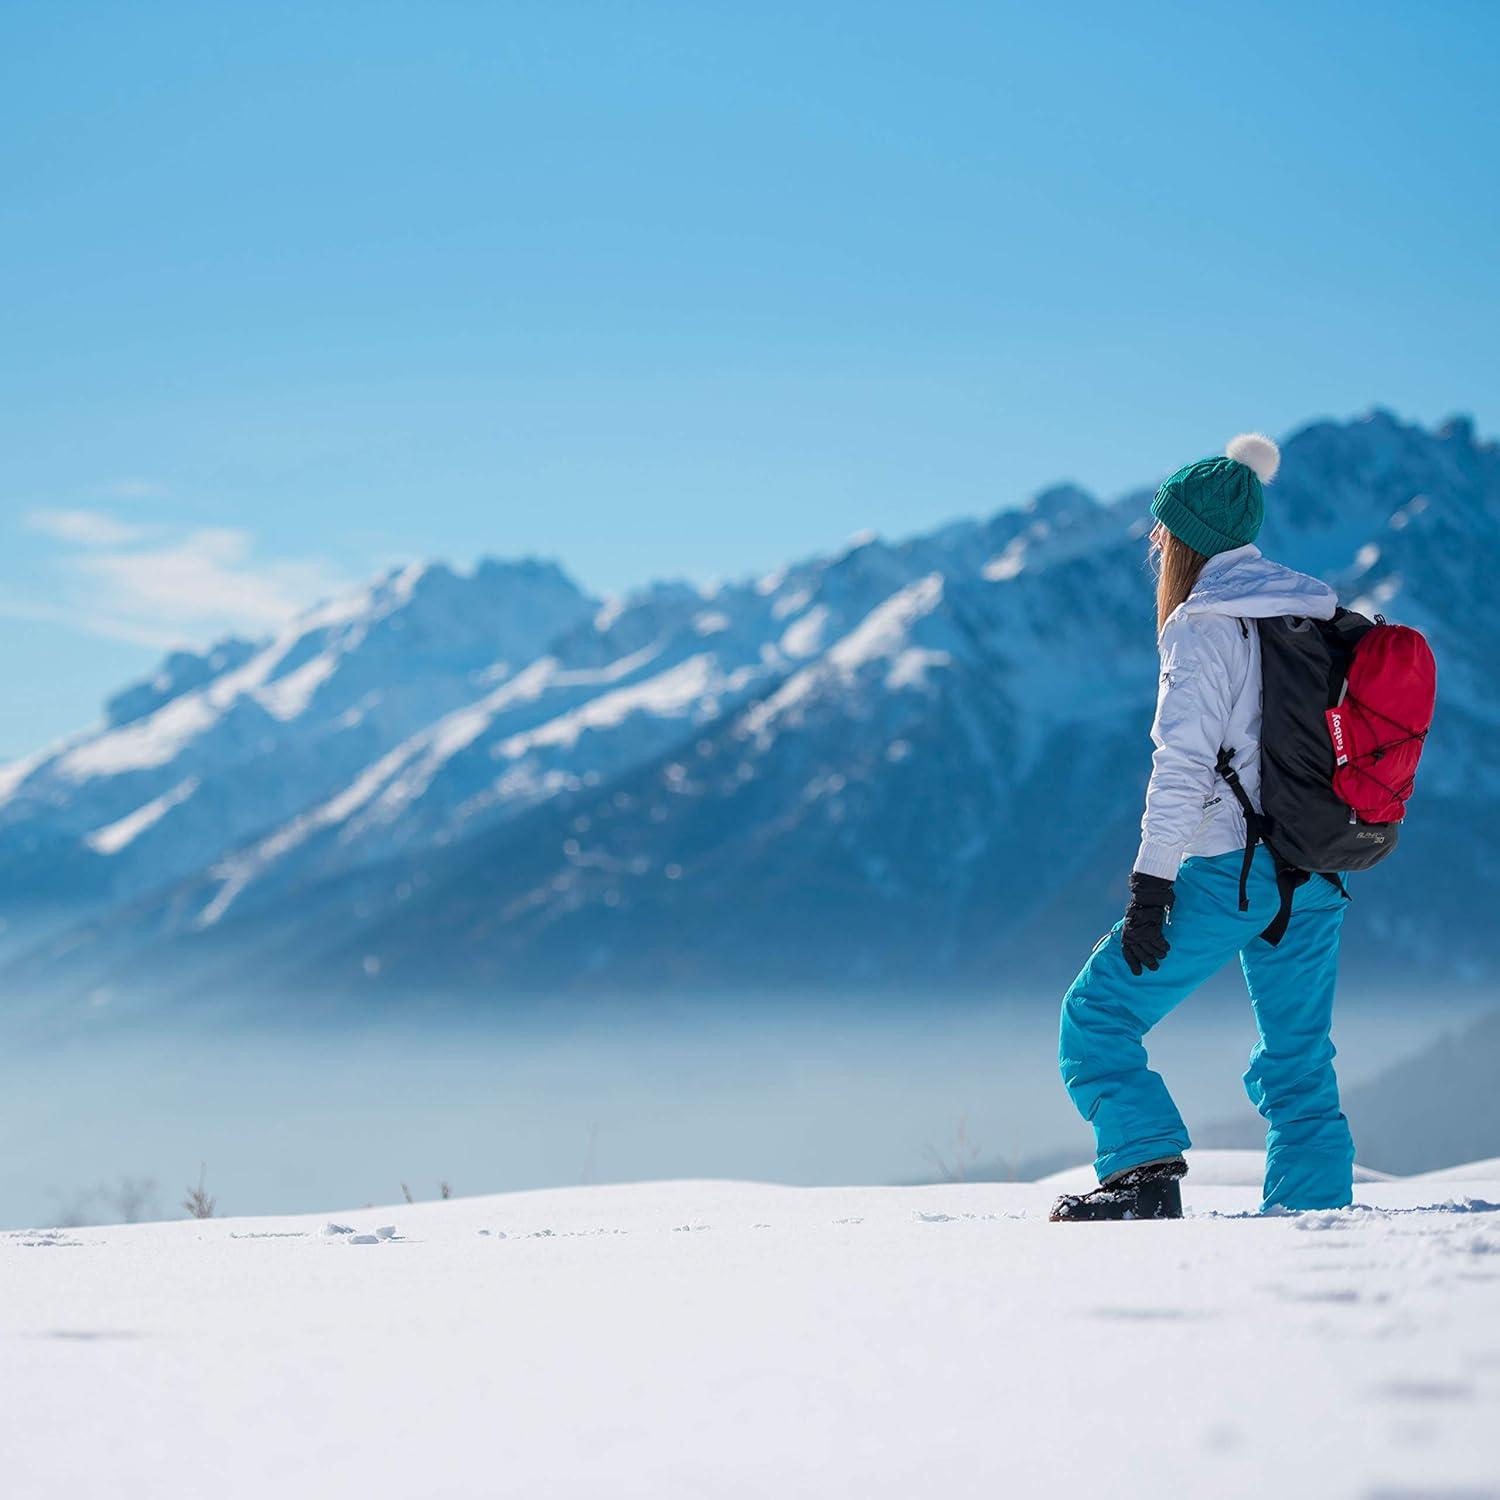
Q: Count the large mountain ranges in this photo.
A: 1